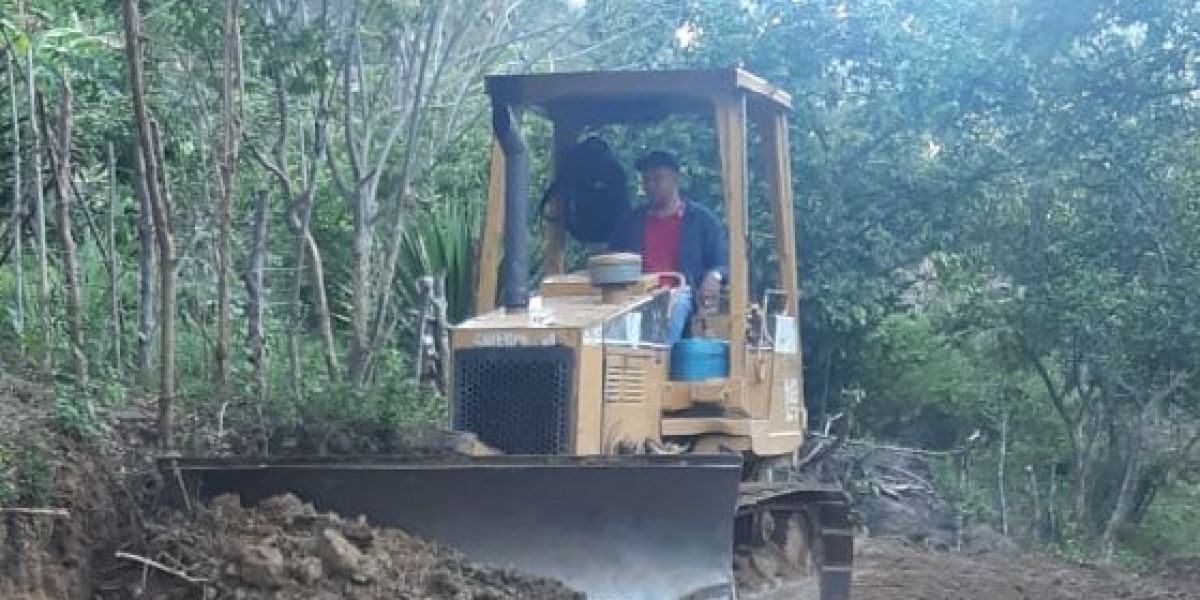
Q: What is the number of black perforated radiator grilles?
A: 1